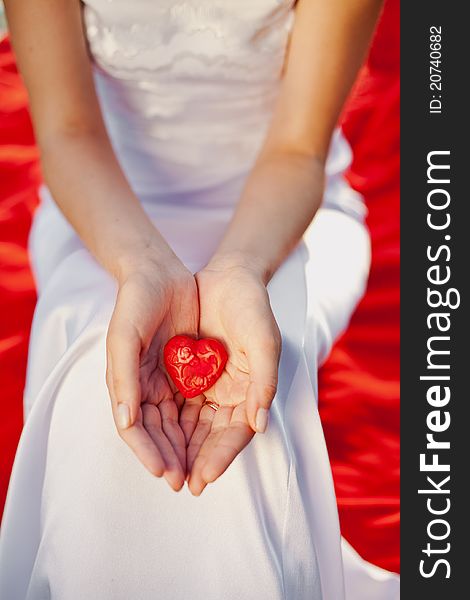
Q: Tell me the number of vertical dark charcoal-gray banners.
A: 1